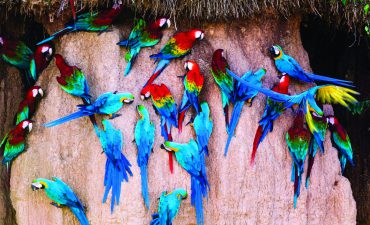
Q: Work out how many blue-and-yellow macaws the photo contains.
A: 10